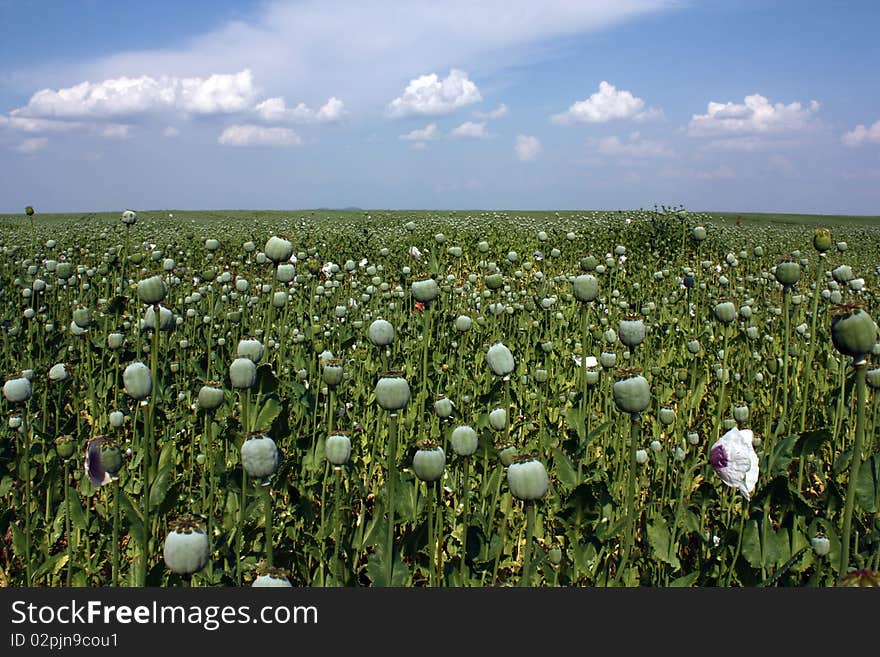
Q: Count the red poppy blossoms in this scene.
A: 1